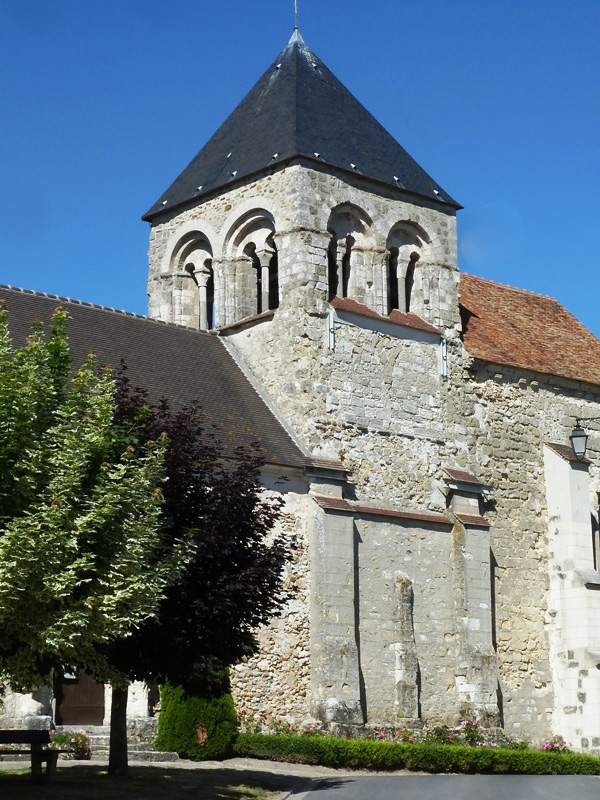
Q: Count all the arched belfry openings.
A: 4